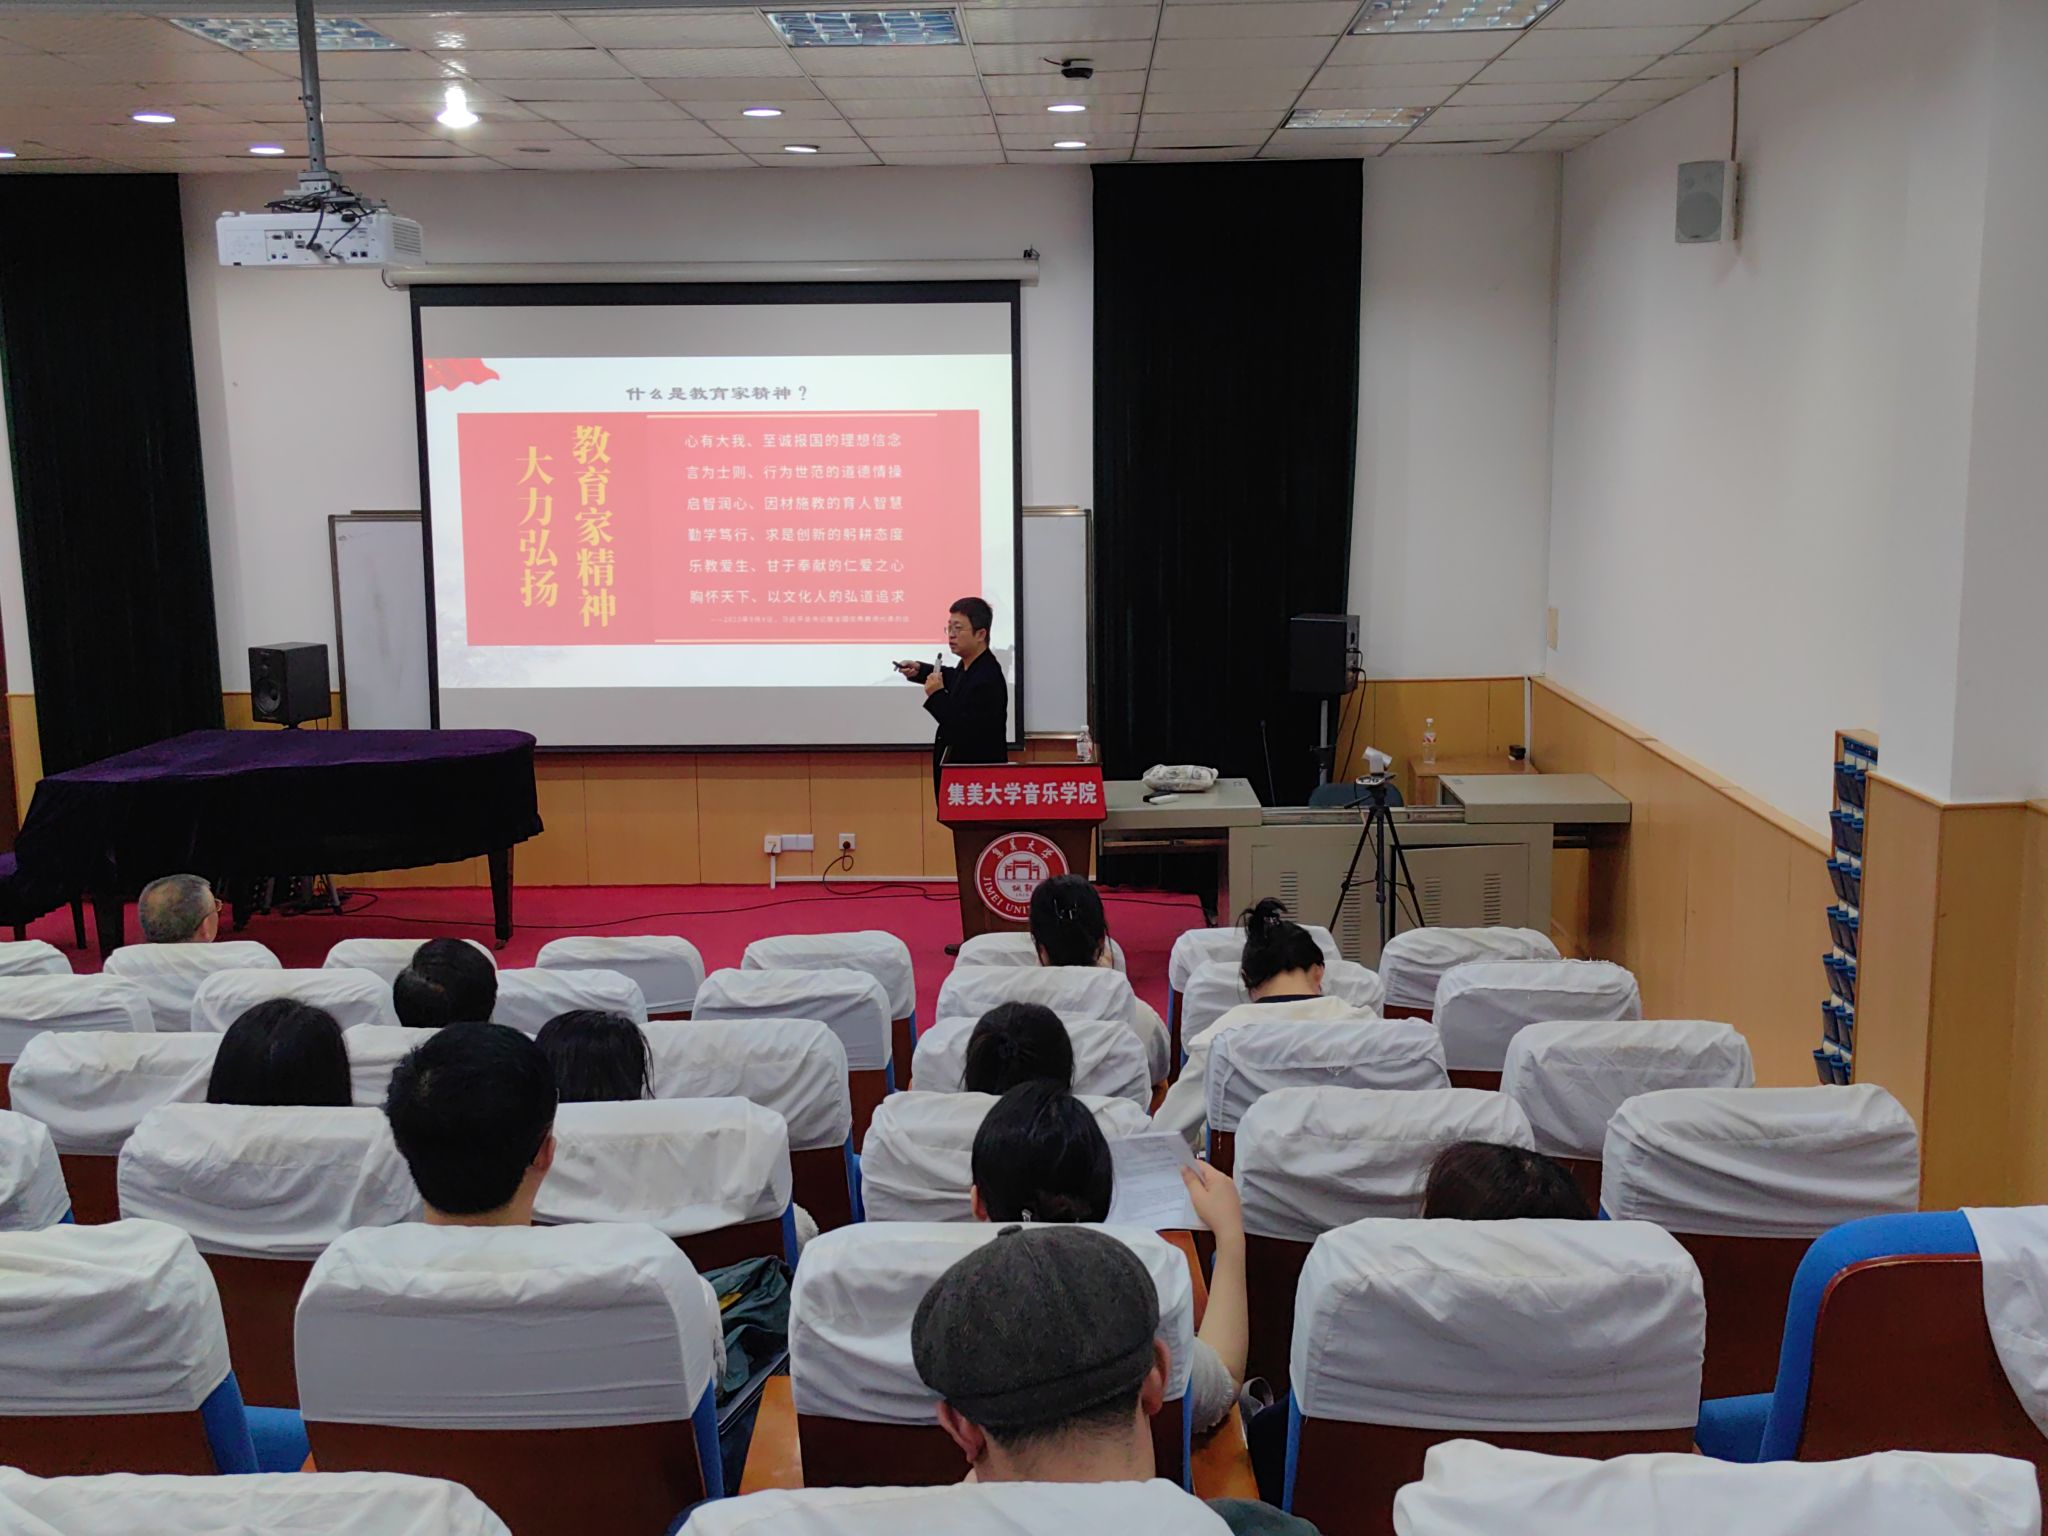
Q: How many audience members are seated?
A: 11